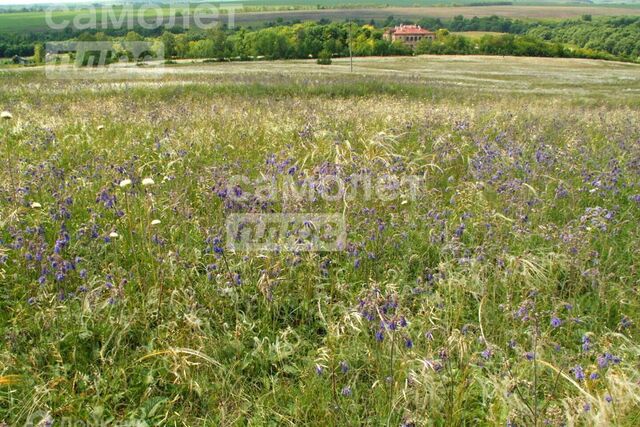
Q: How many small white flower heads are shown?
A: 7